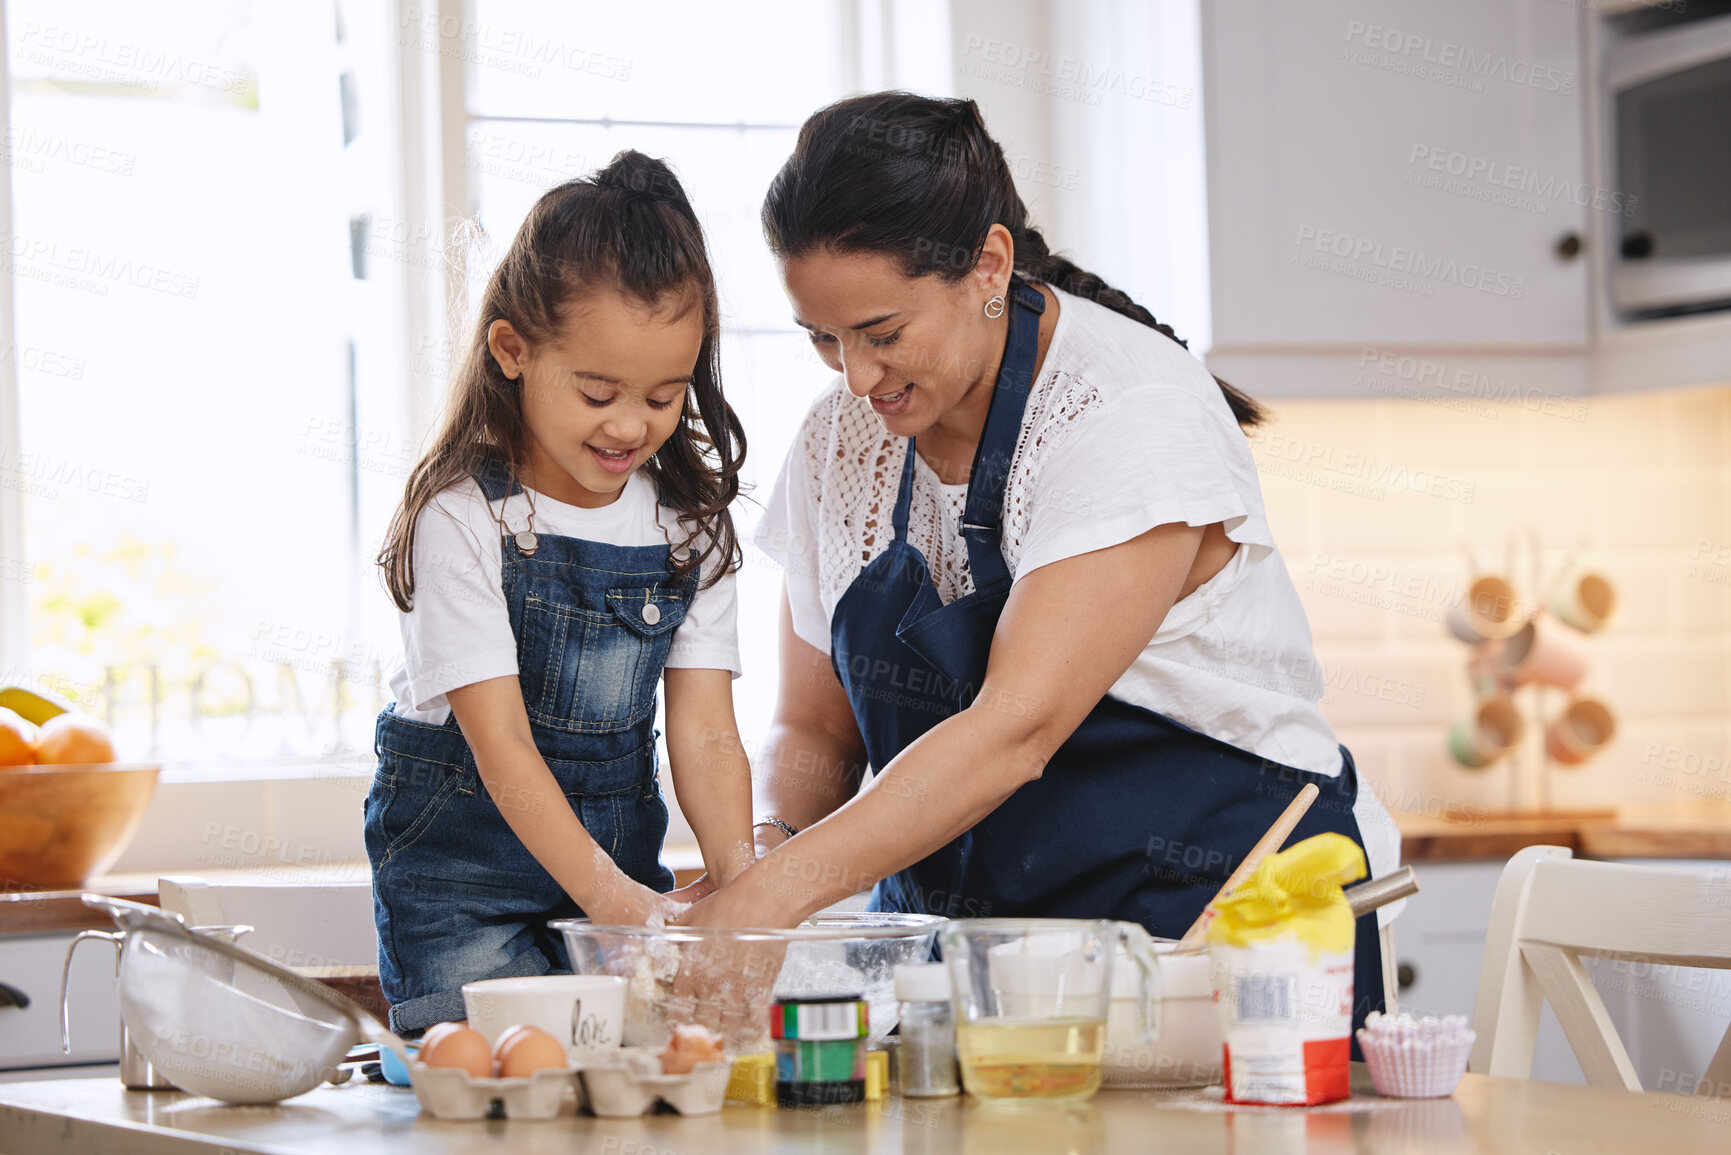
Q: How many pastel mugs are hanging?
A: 5